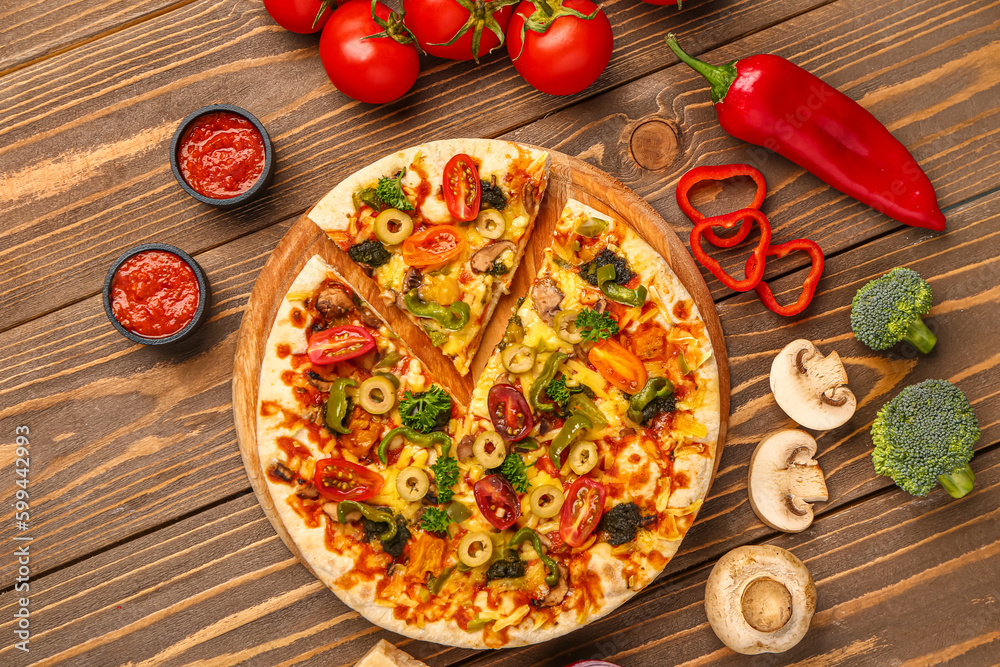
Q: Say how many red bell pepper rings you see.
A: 3